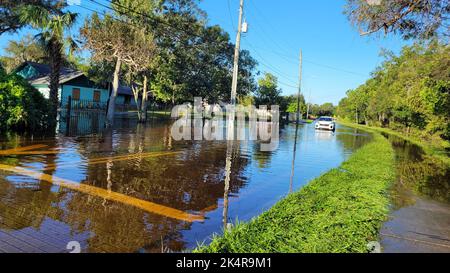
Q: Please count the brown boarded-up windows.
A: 2